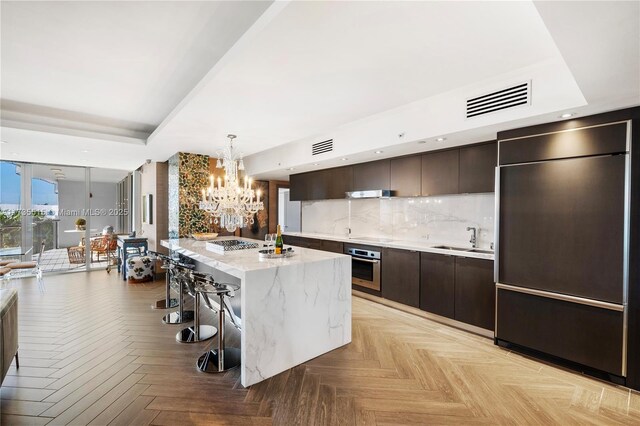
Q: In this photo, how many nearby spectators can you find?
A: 0